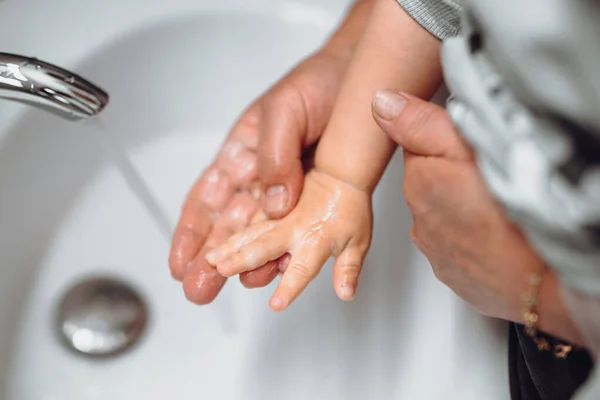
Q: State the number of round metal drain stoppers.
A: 1